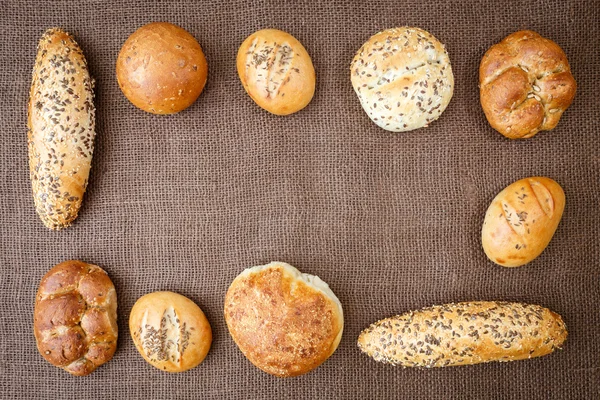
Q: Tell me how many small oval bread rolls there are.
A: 3